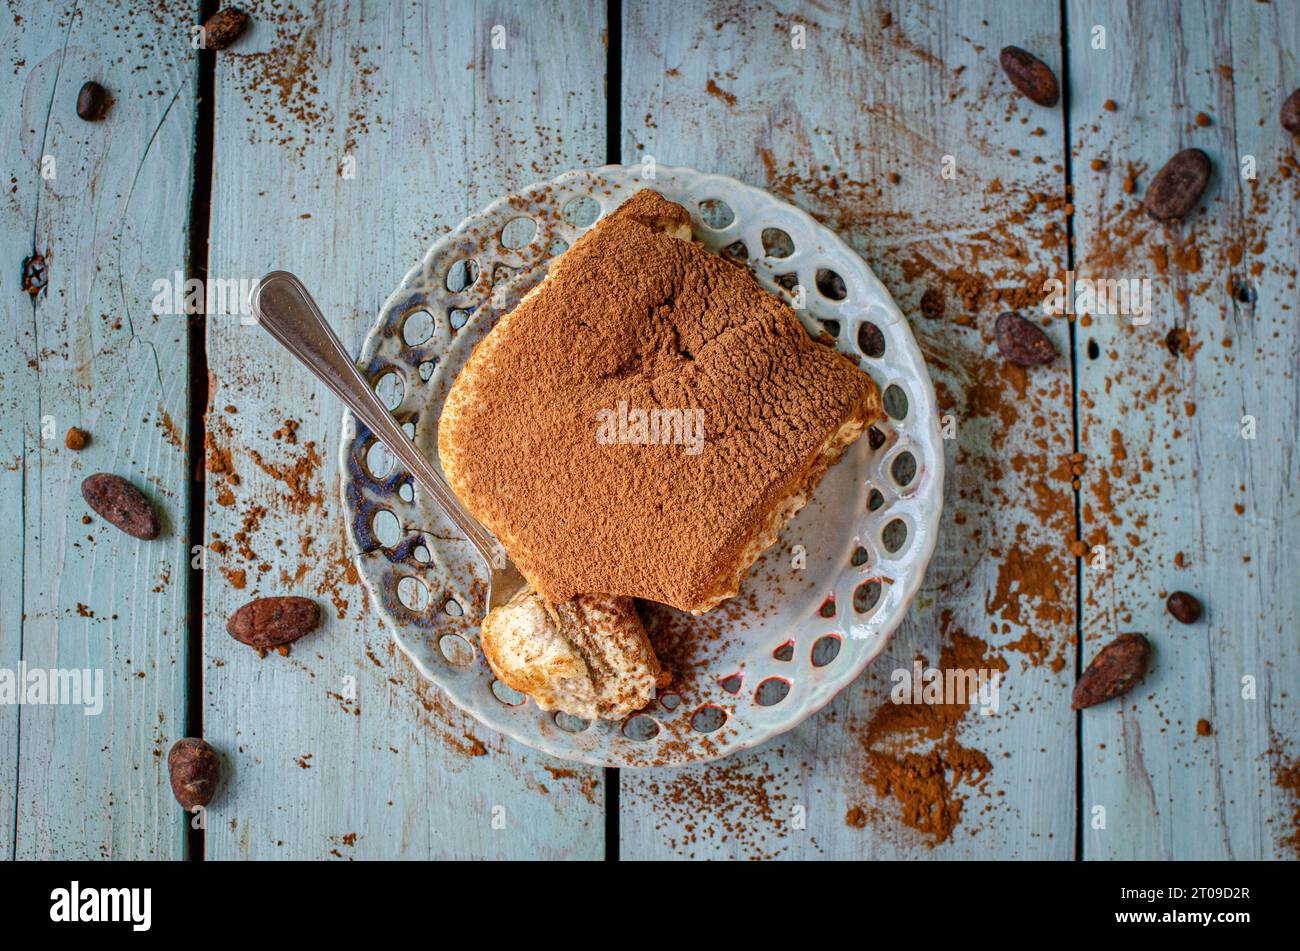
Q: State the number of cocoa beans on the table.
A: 11